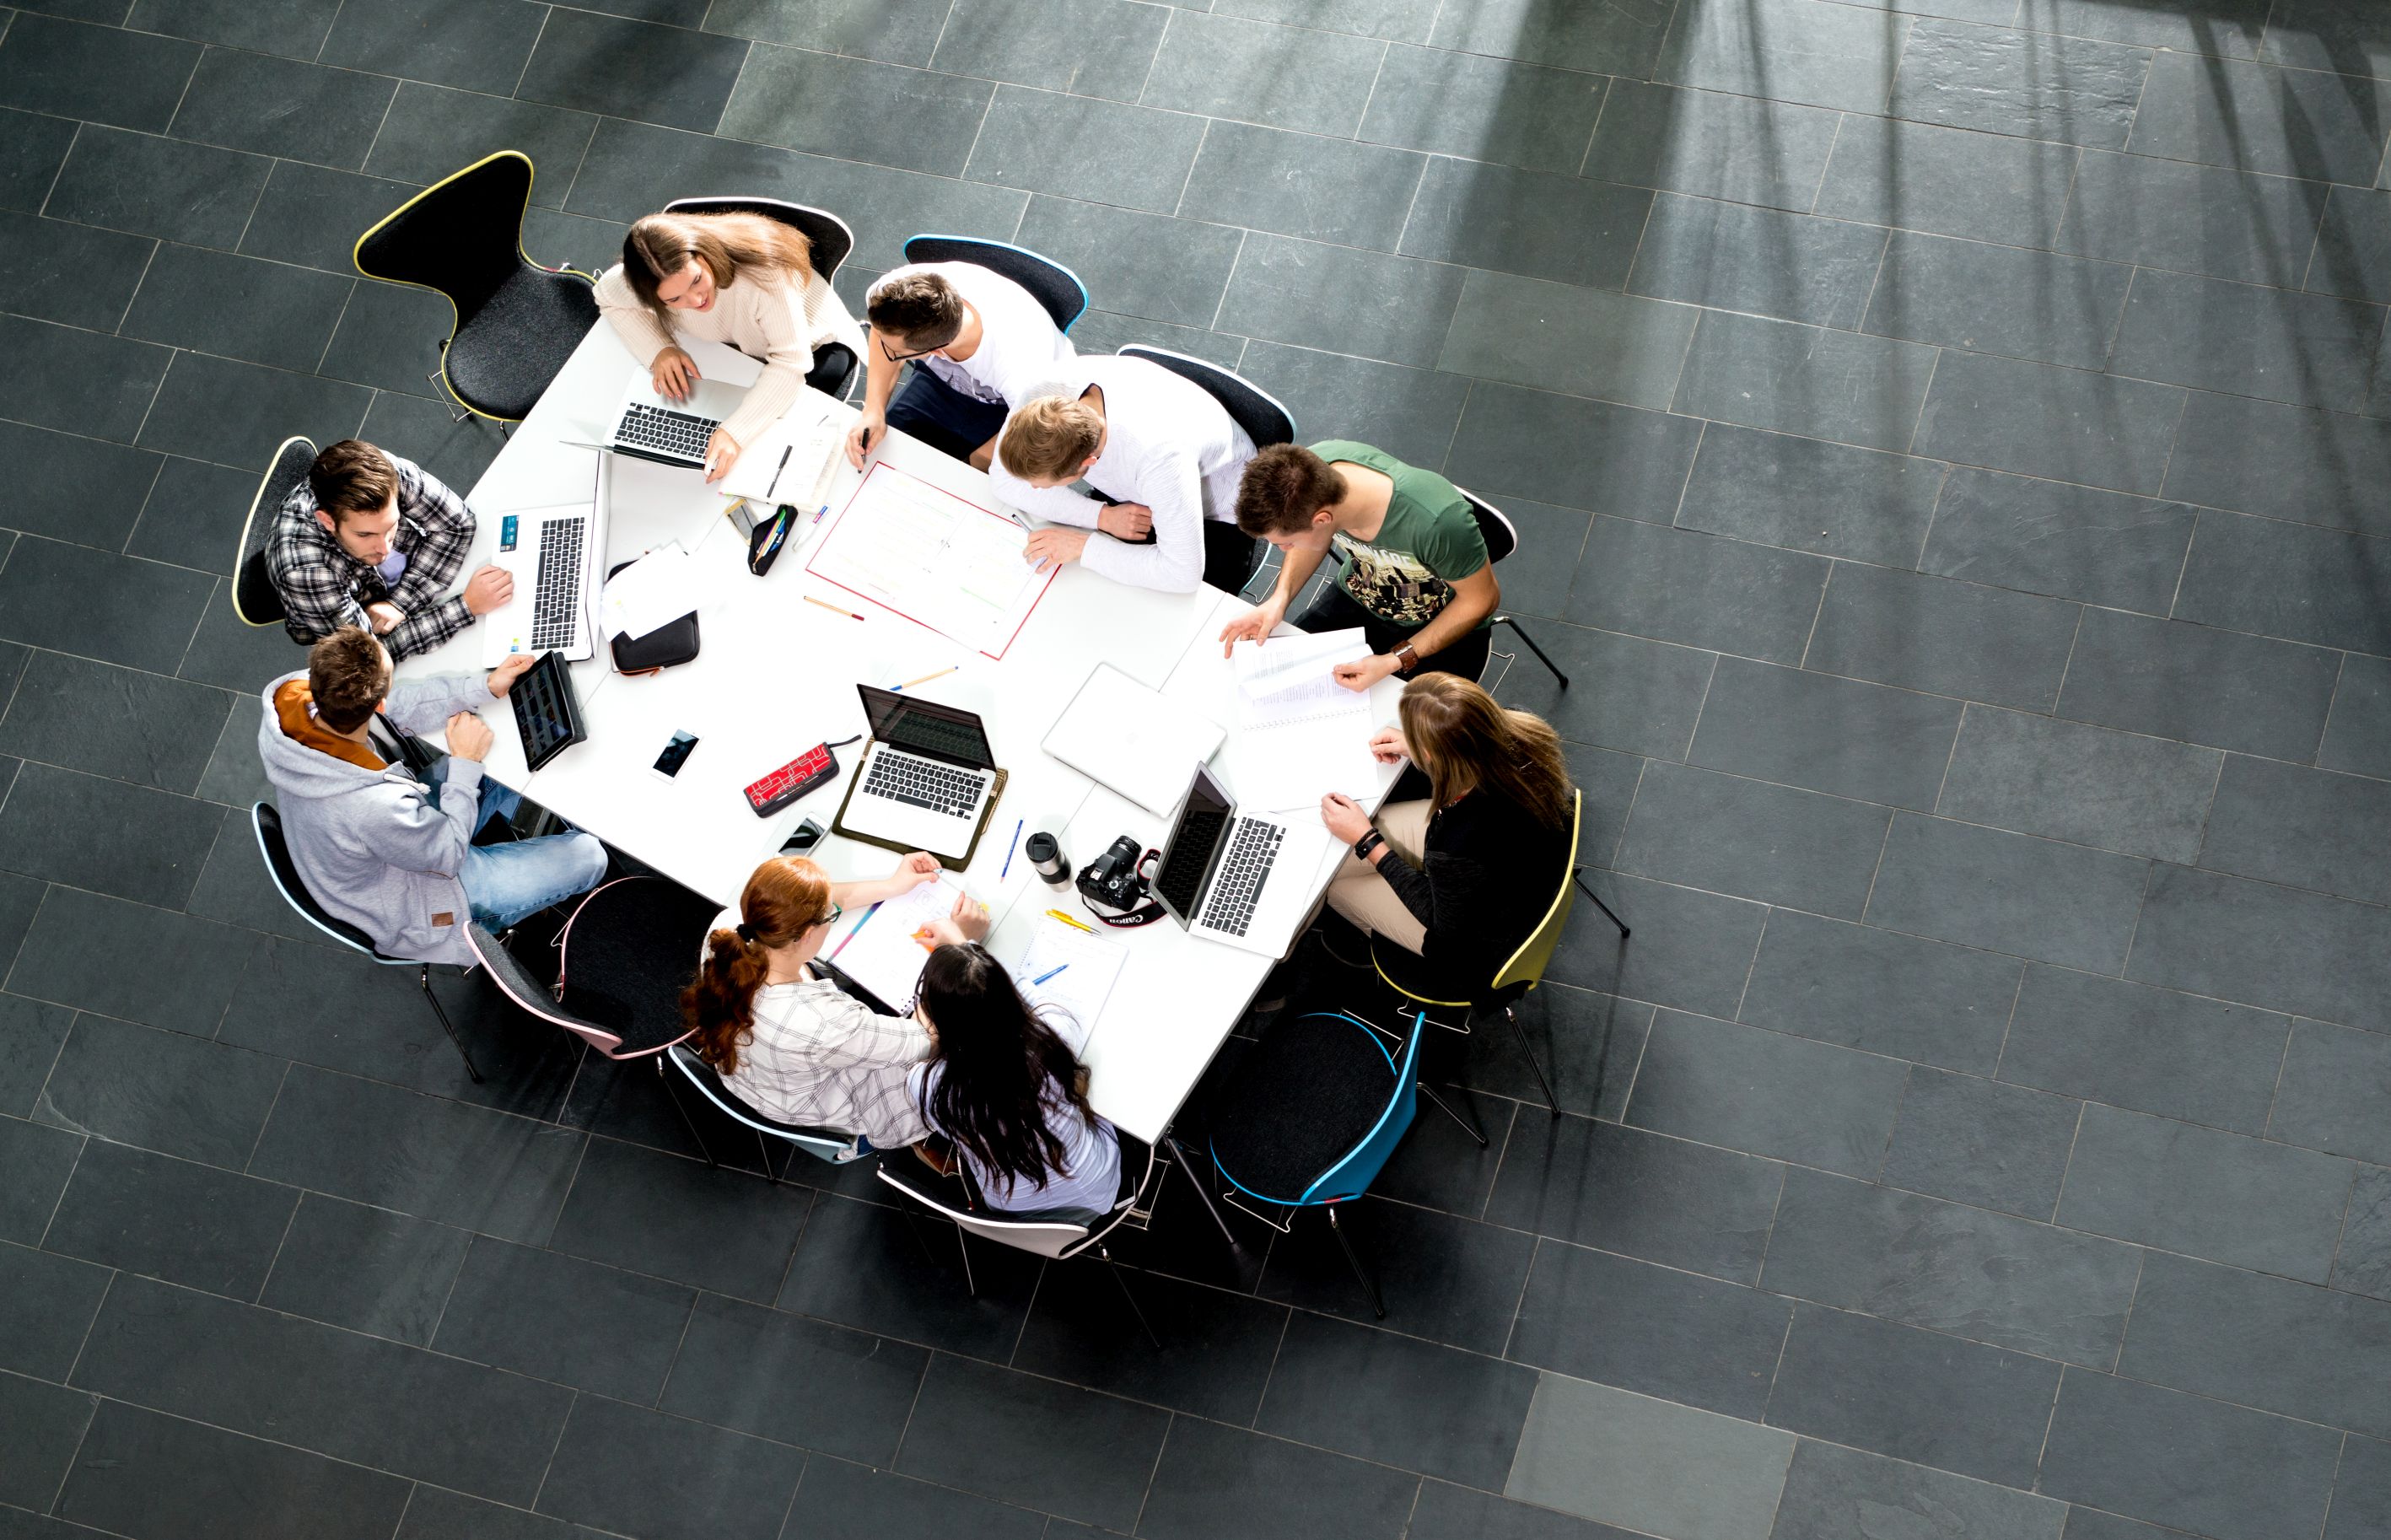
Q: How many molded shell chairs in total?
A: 12